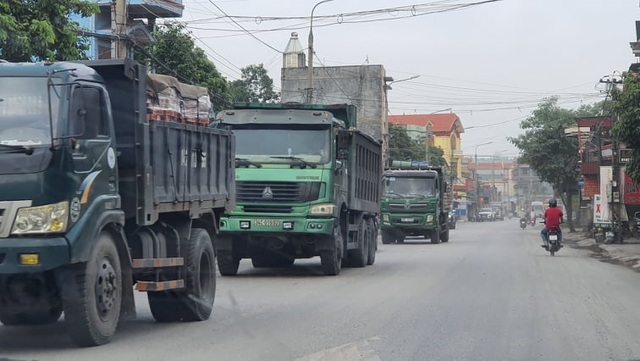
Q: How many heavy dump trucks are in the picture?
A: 3